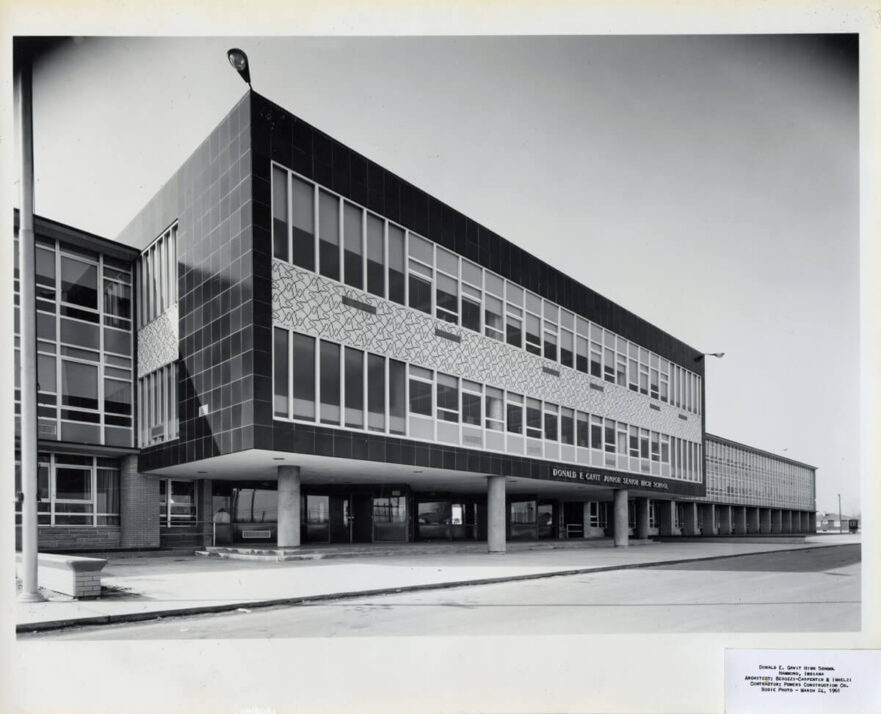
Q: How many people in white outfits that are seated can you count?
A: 0